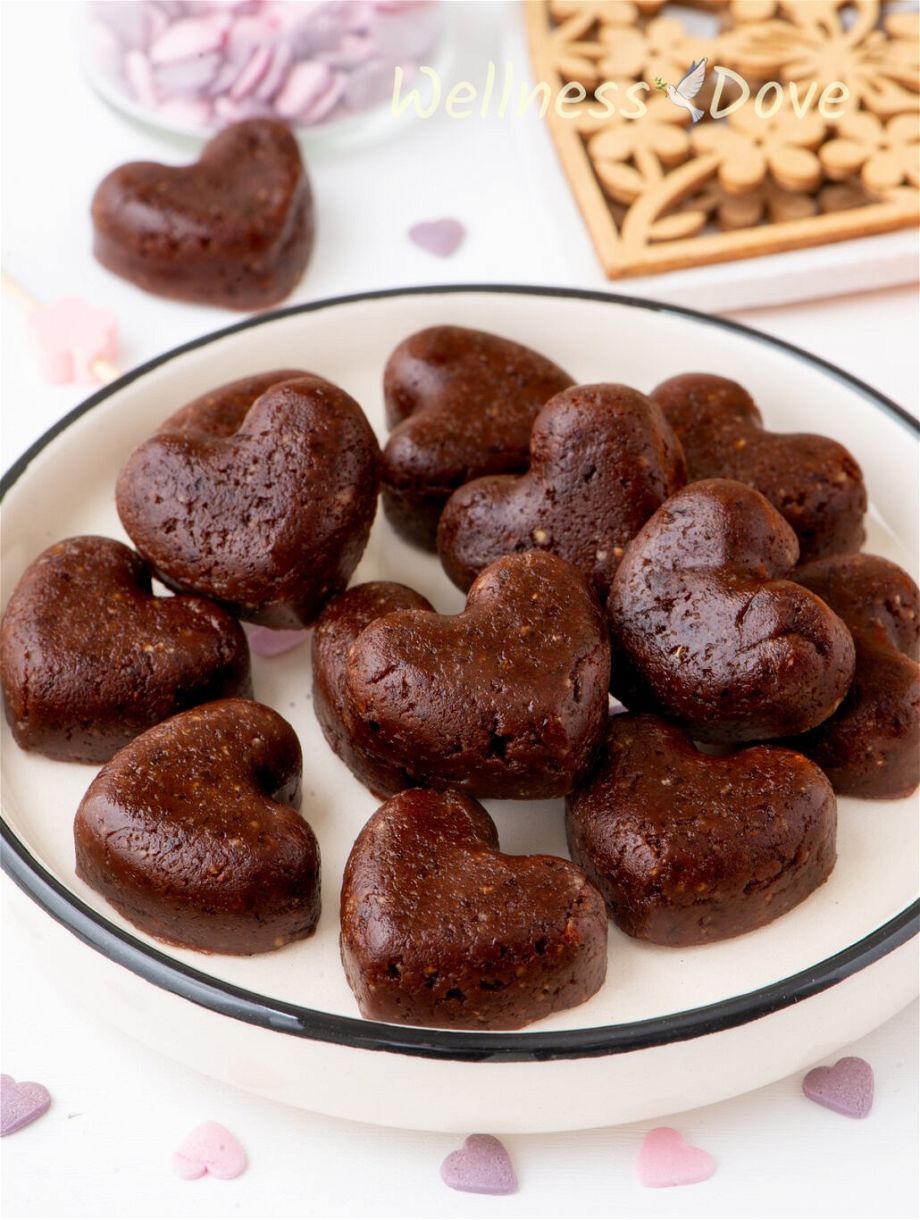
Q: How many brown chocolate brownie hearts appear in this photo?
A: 14